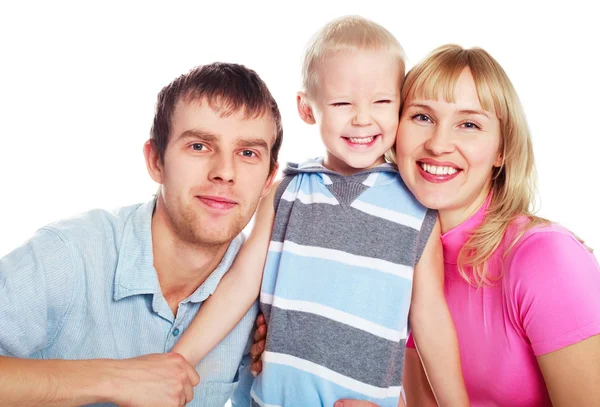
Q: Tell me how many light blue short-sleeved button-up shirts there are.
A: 1